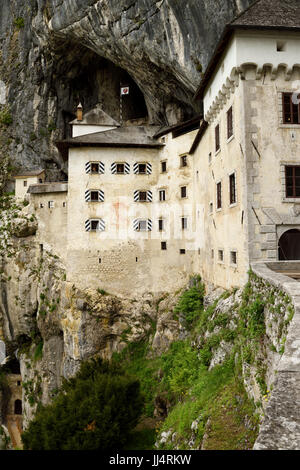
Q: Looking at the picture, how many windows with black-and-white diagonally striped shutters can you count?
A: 7